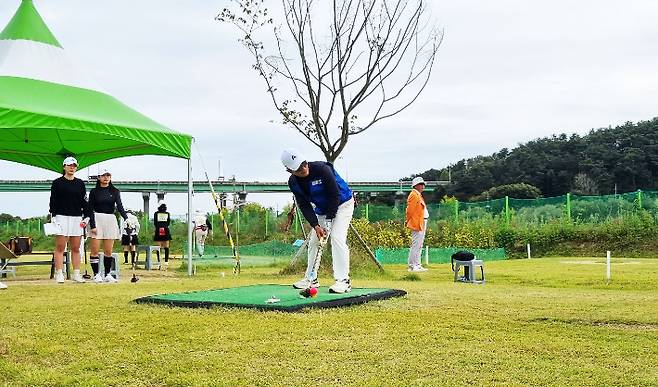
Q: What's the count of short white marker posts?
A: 3